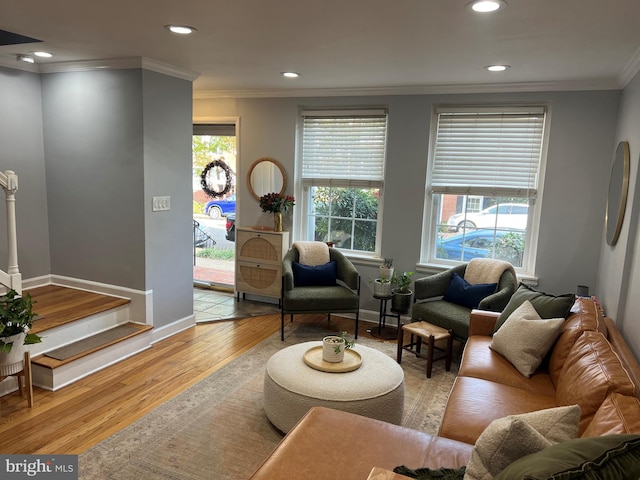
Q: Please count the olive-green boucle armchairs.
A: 2